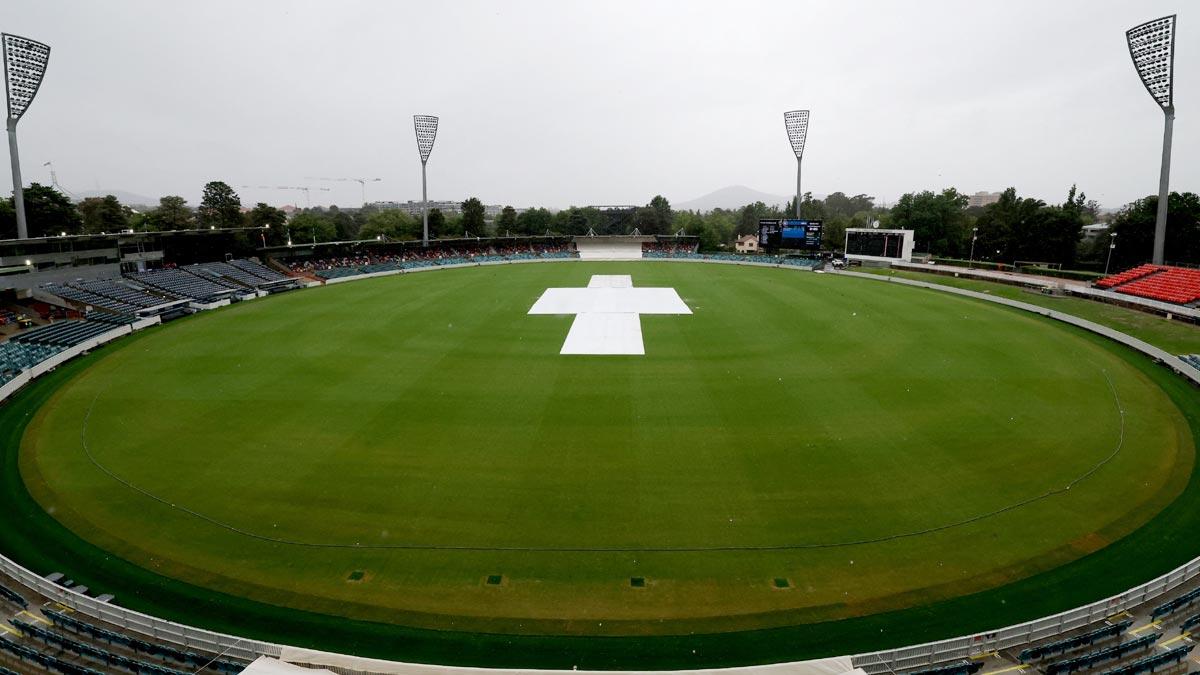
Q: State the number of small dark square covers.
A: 4